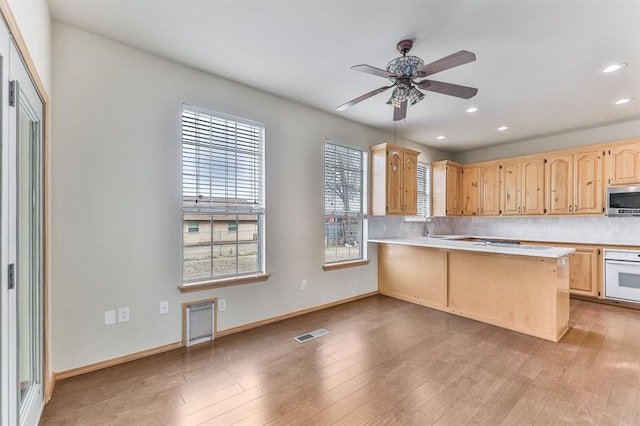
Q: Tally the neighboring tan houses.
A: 1